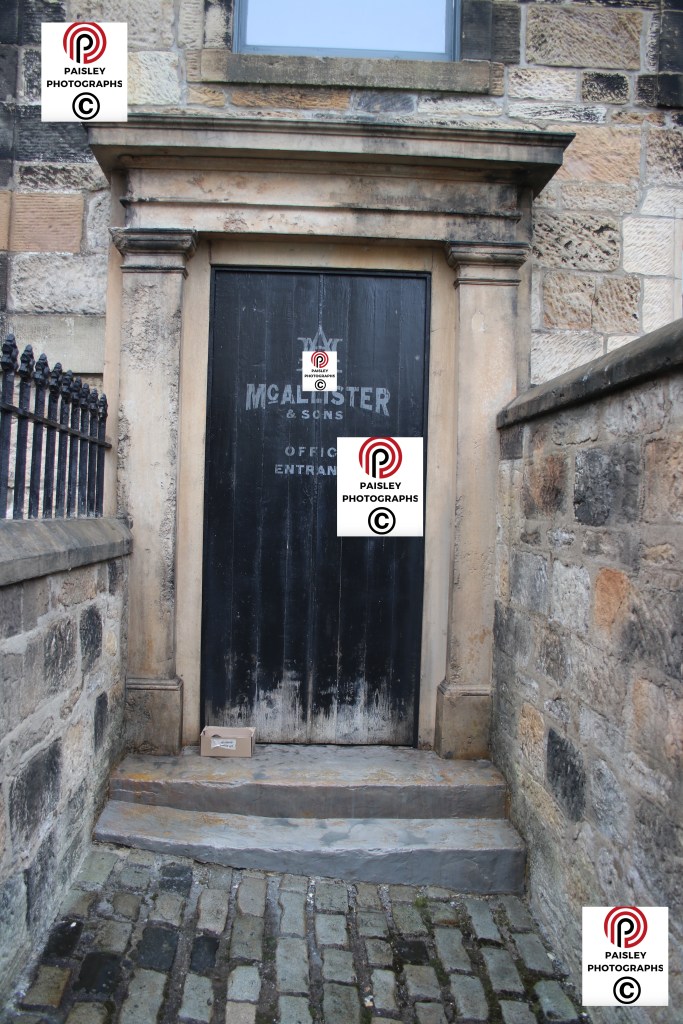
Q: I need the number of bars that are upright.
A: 9